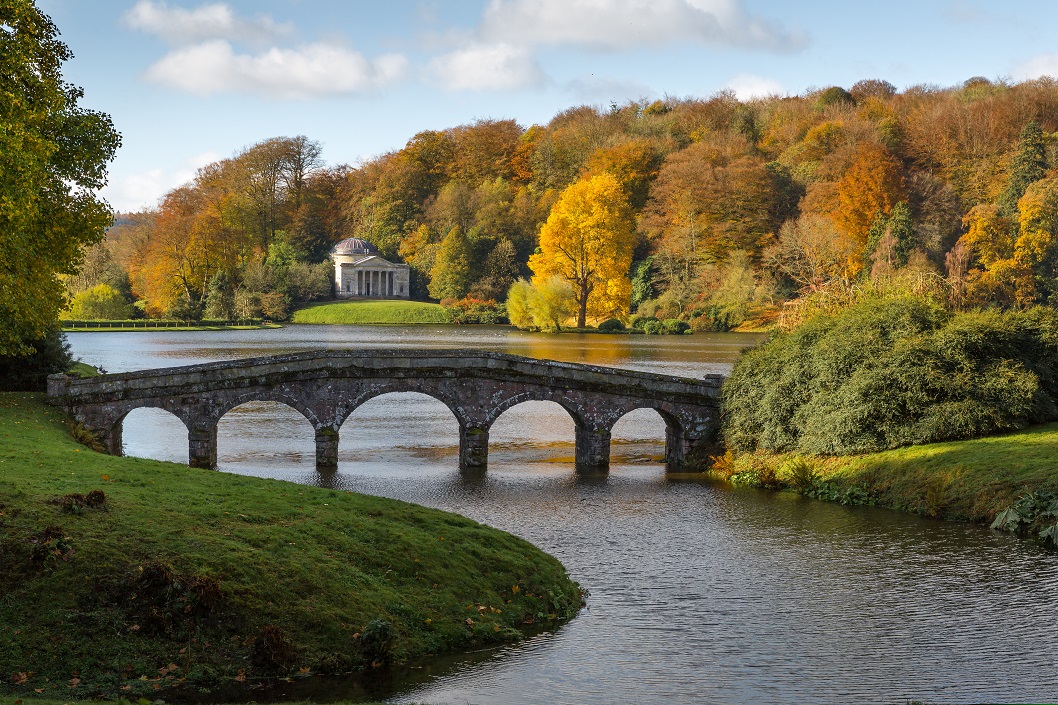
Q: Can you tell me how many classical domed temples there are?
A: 1